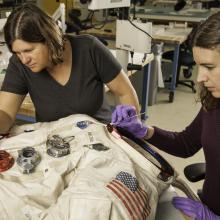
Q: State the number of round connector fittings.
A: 3